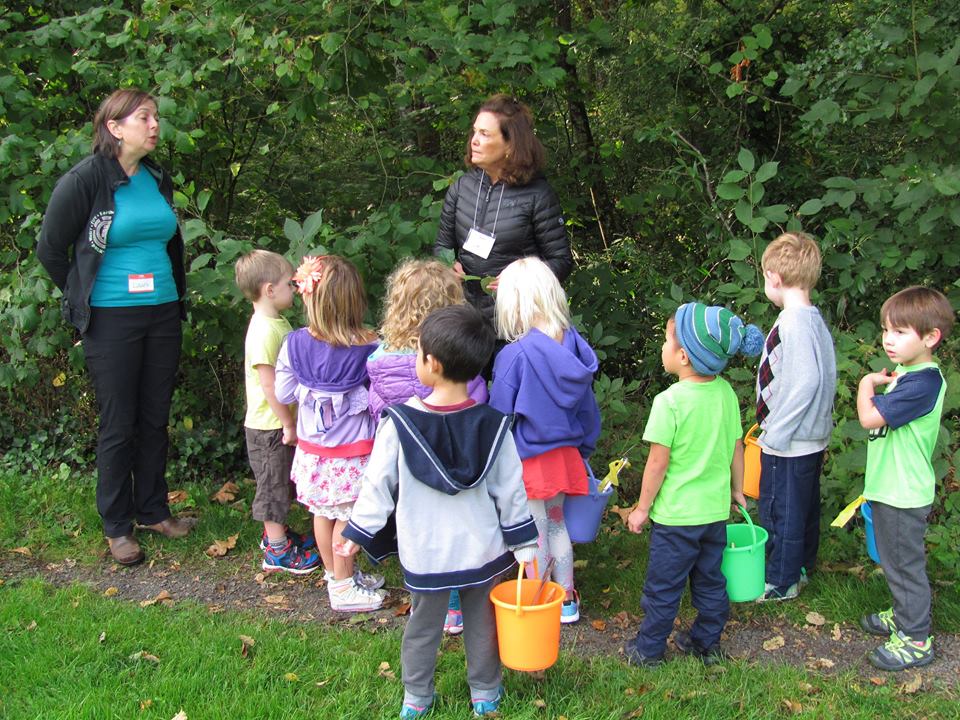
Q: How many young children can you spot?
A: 8